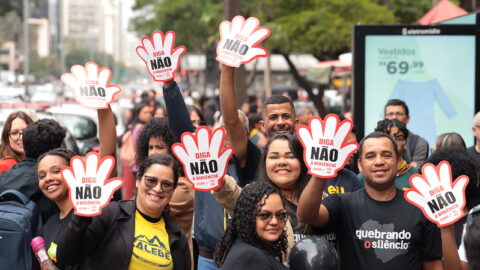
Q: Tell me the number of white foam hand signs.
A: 7